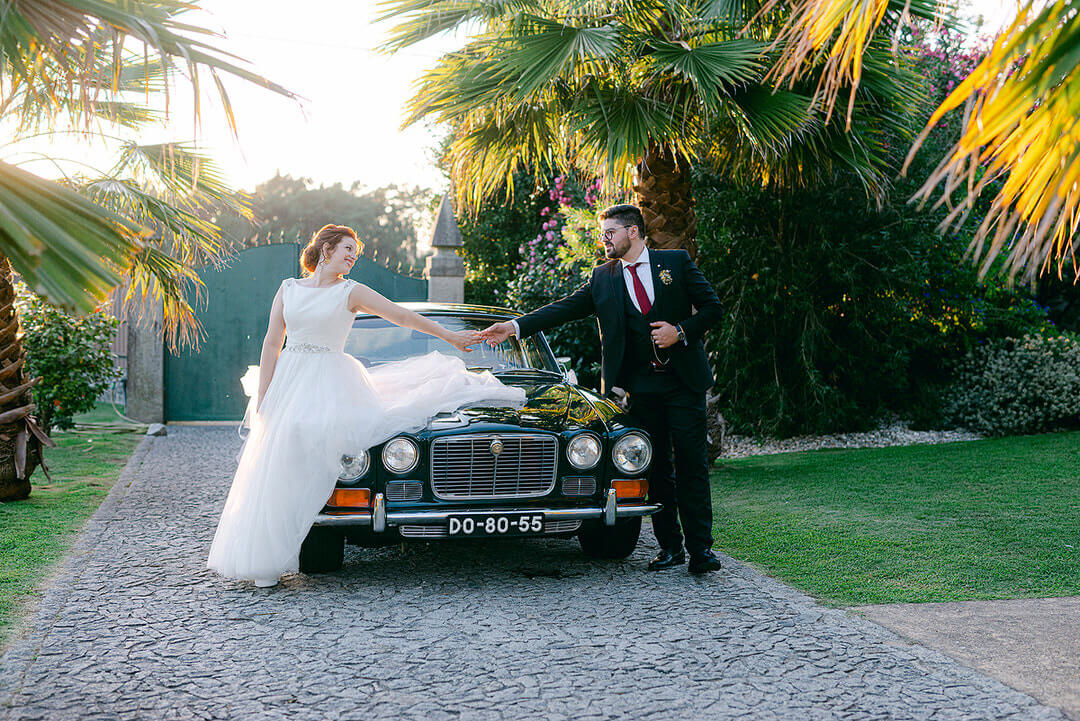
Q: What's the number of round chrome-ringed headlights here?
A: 4